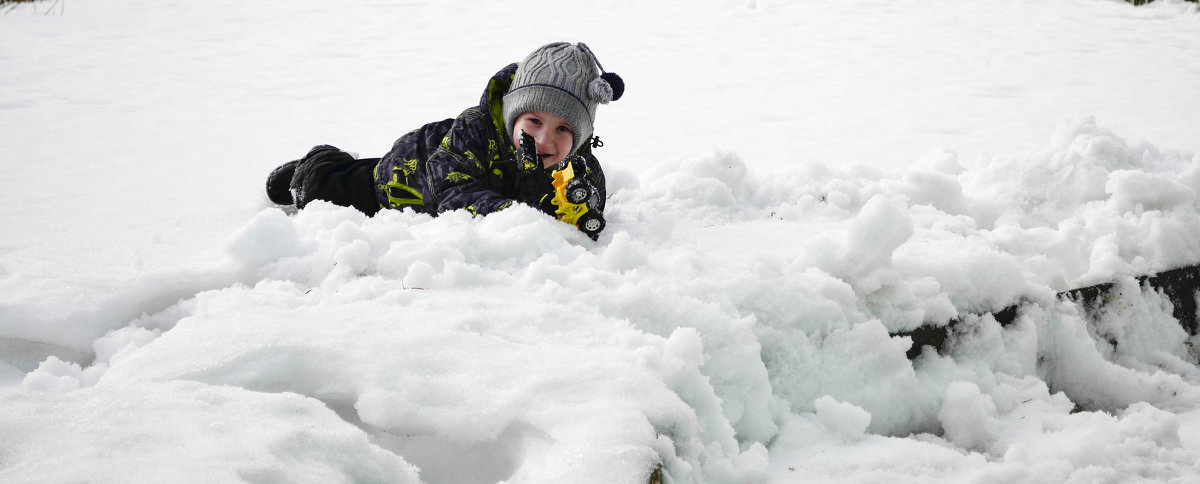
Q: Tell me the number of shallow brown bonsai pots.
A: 0